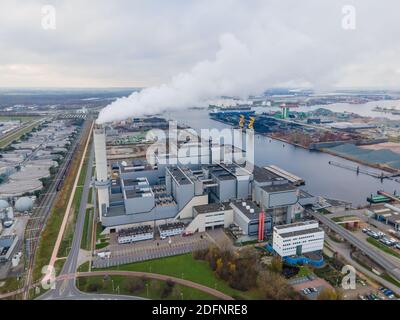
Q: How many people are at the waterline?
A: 0